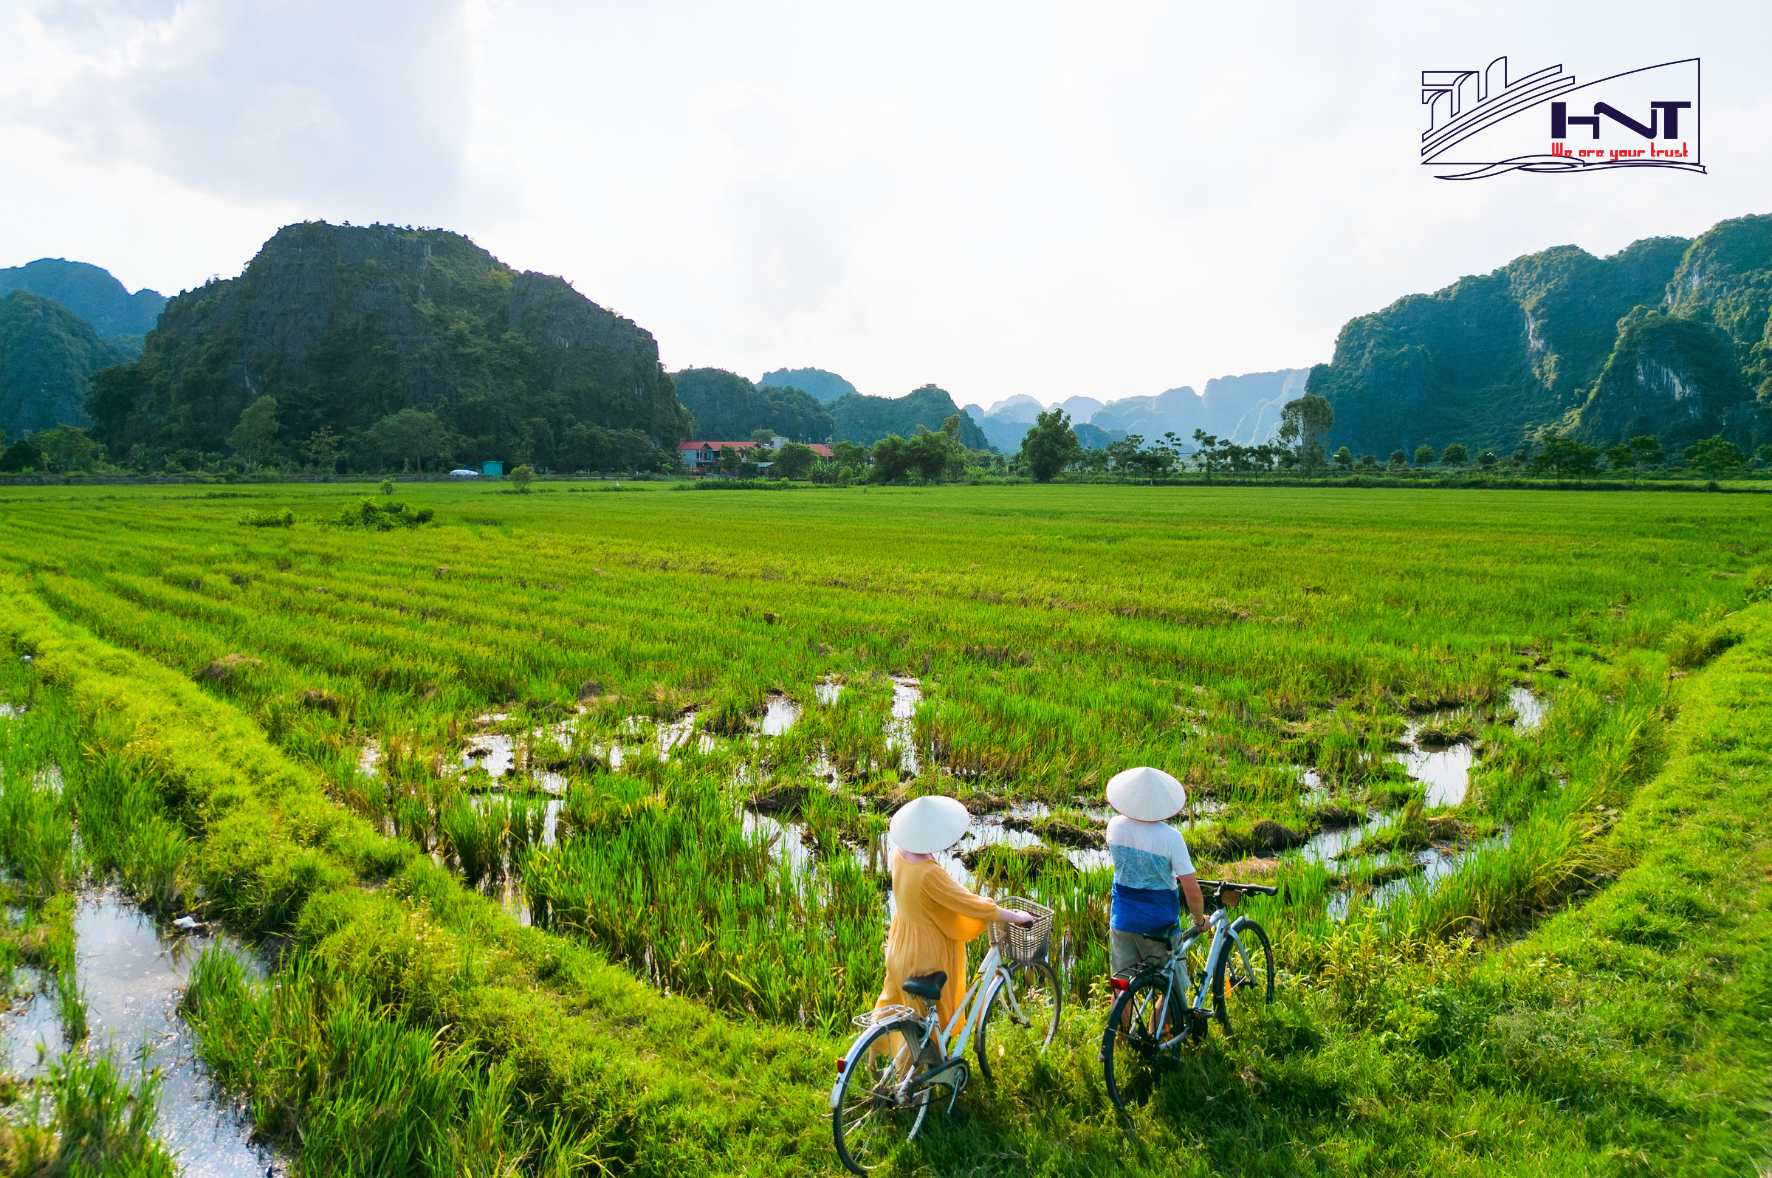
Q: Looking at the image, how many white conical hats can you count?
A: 2